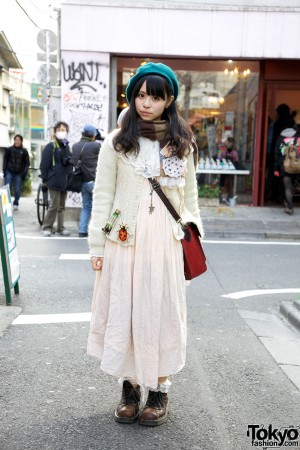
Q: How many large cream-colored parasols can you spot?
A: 0